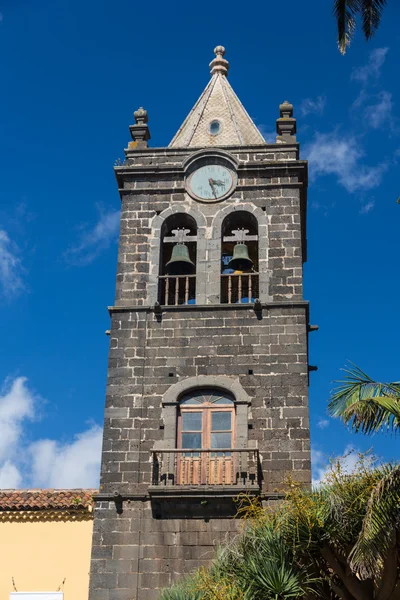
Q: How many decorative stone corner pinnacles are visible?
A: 2